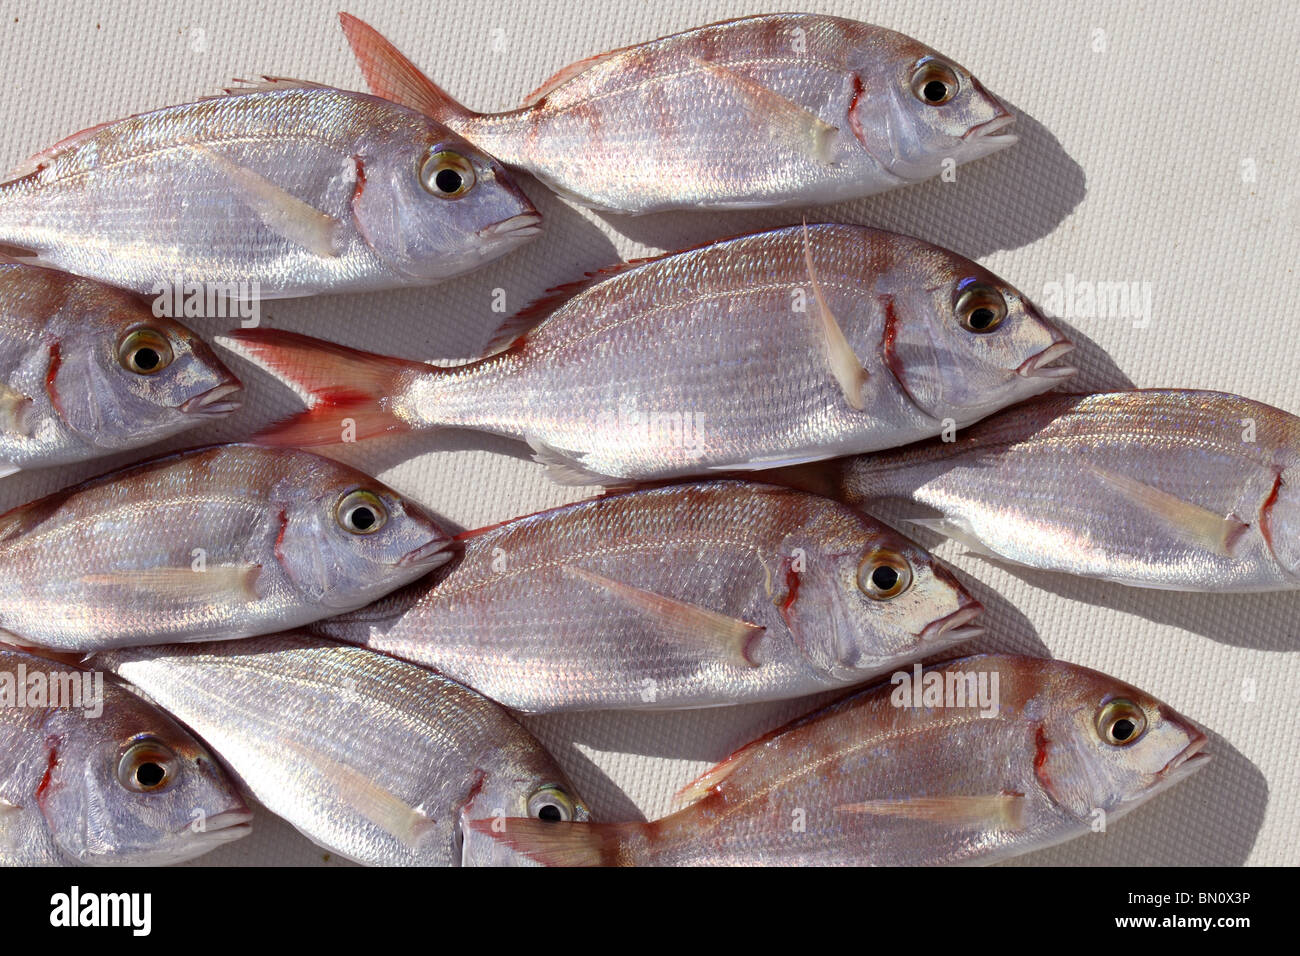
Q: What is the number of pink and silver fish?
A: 10